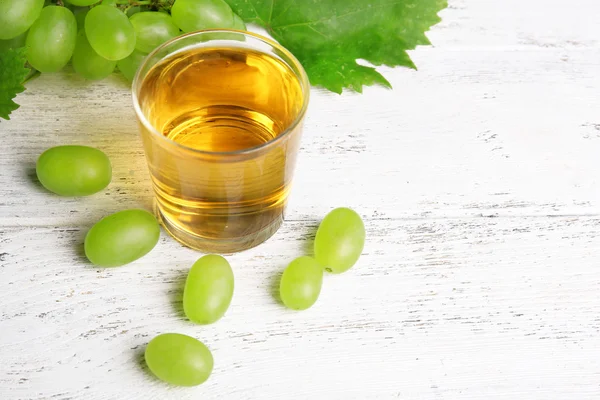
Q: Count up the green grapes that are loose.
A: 6